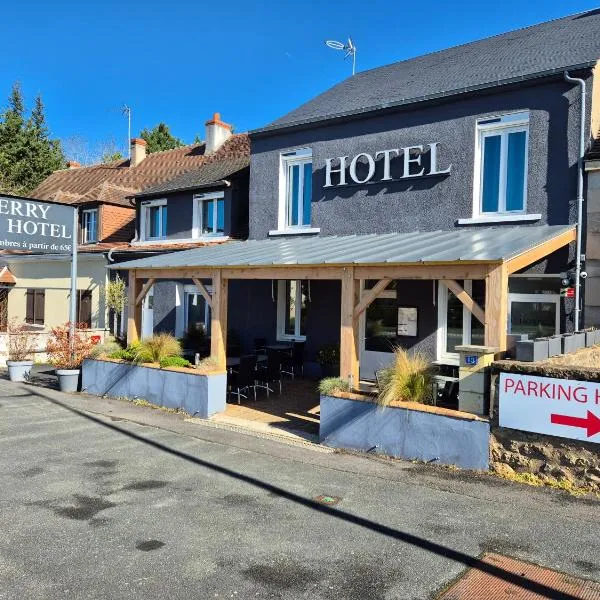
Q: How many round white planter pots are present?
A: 2